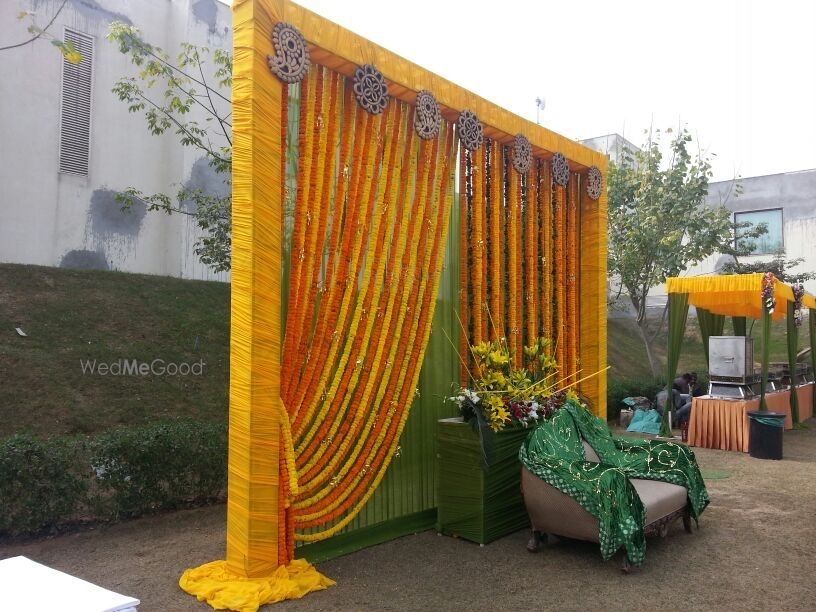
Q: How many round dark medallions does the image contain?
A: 7